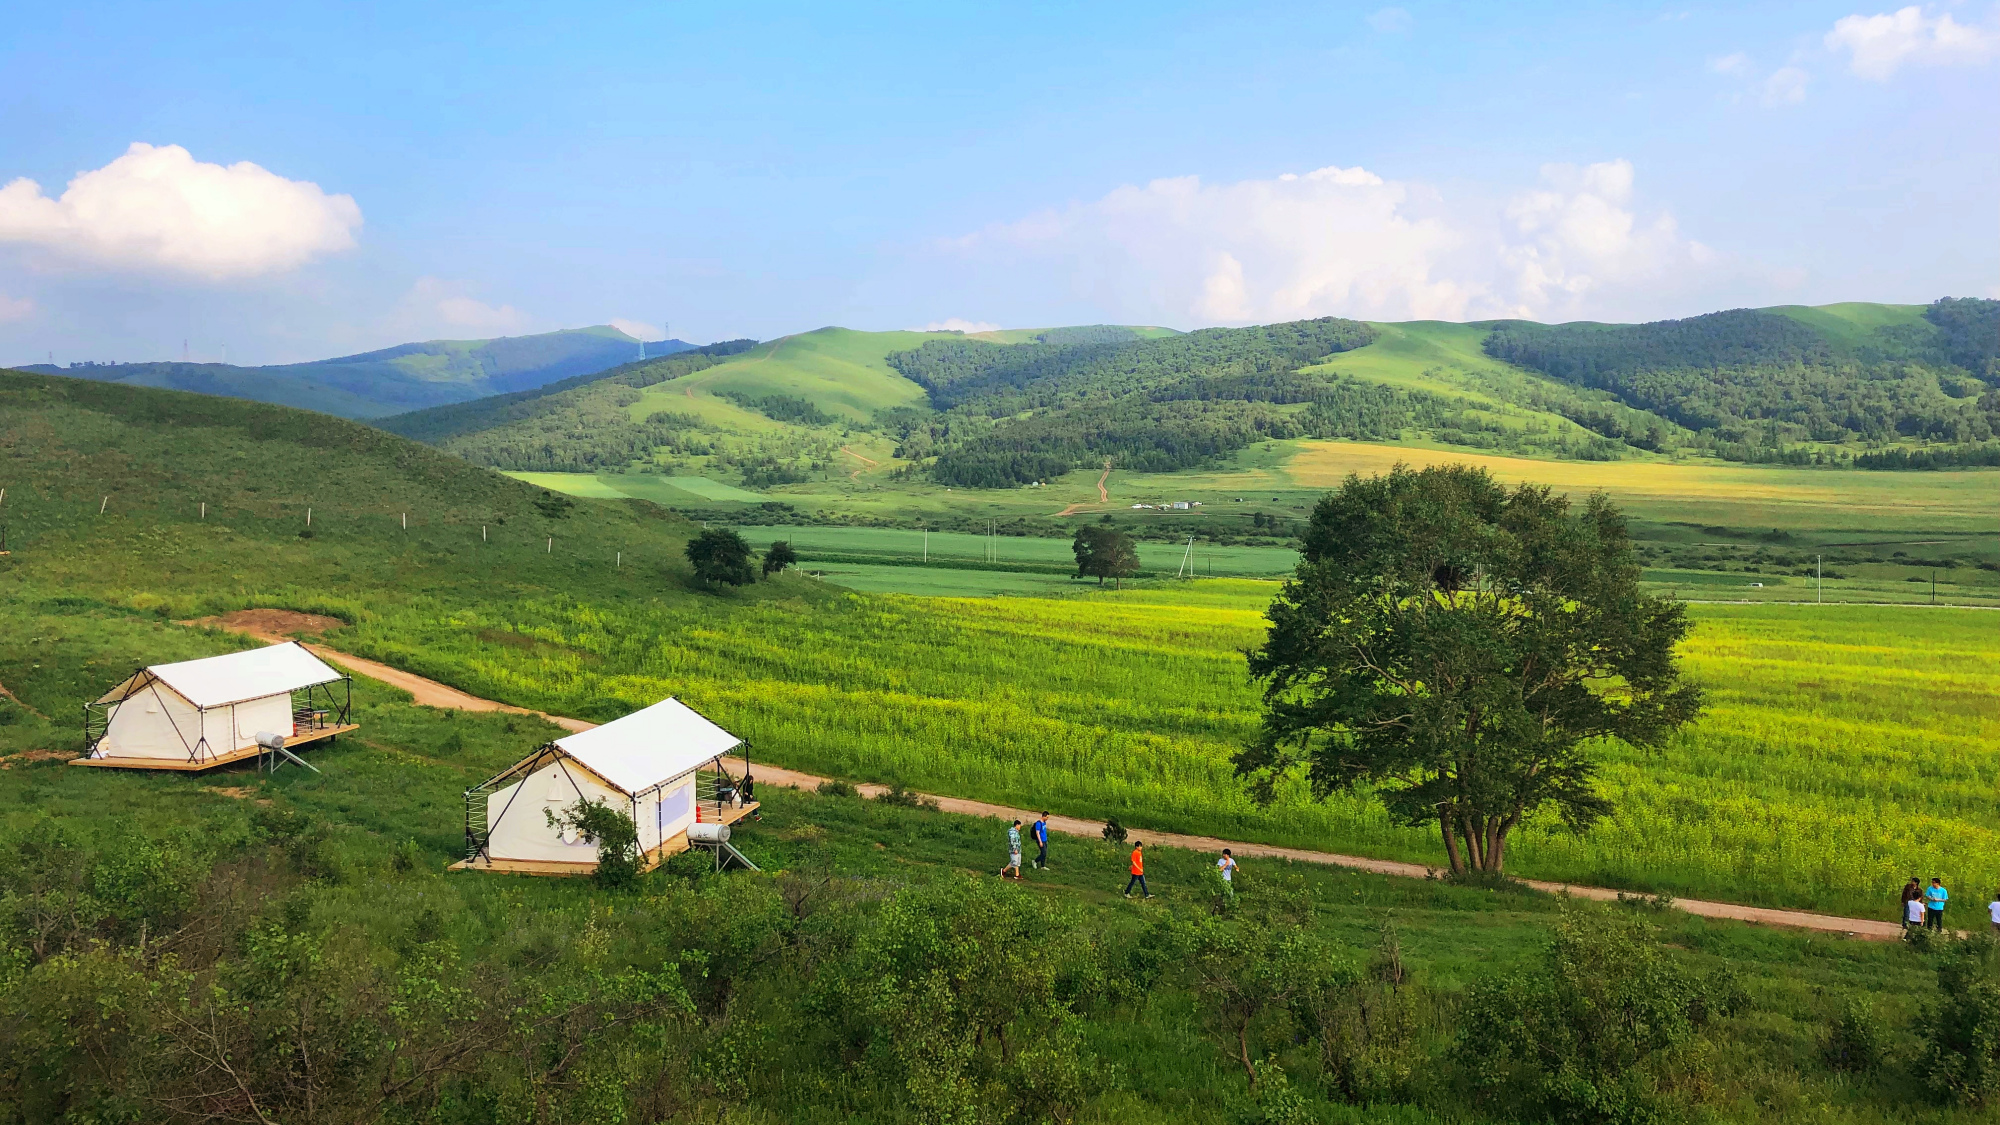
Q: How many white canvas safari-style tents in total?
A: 2